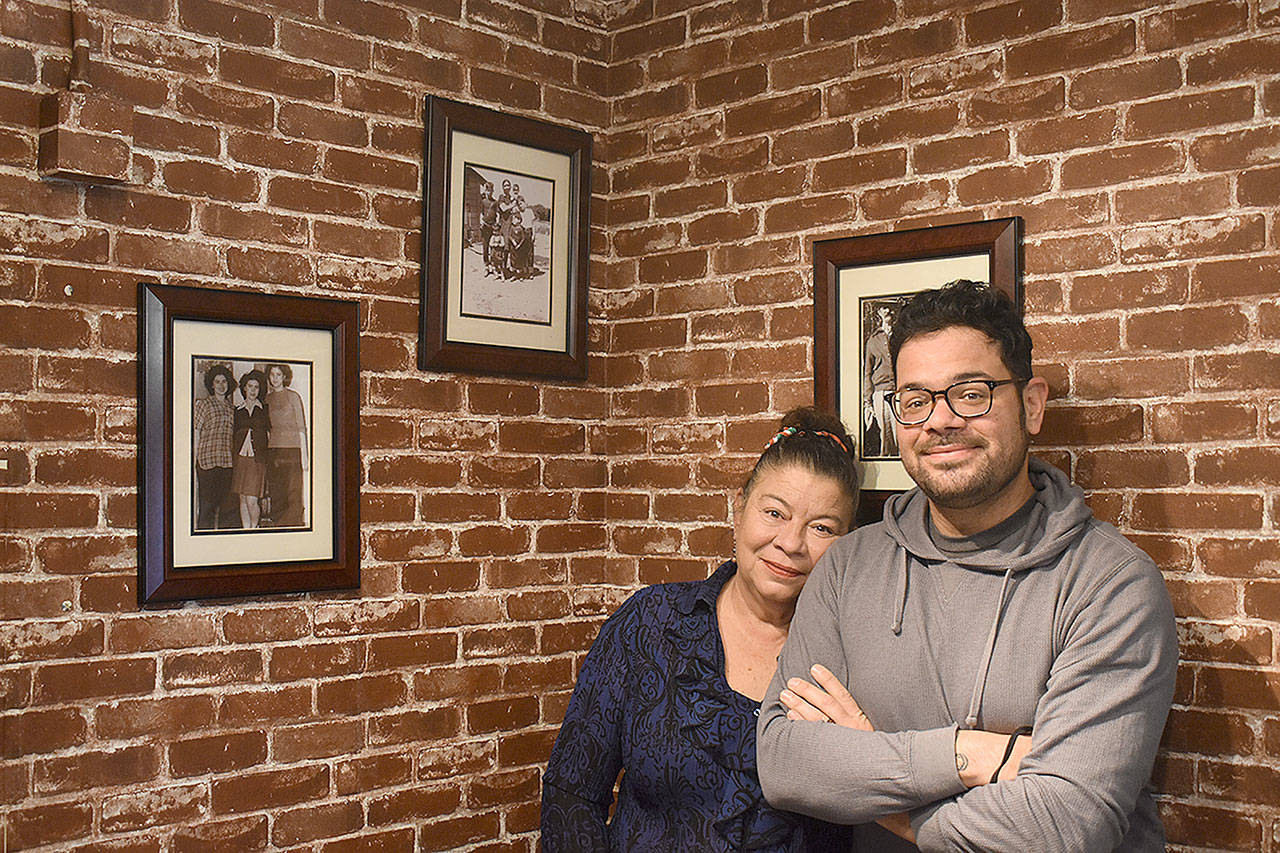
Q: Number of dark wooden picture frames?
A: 3